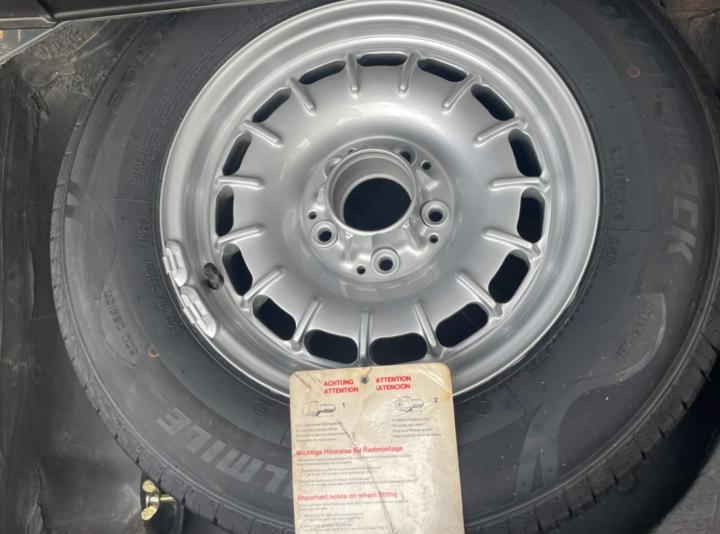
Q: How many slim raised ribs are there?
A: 15